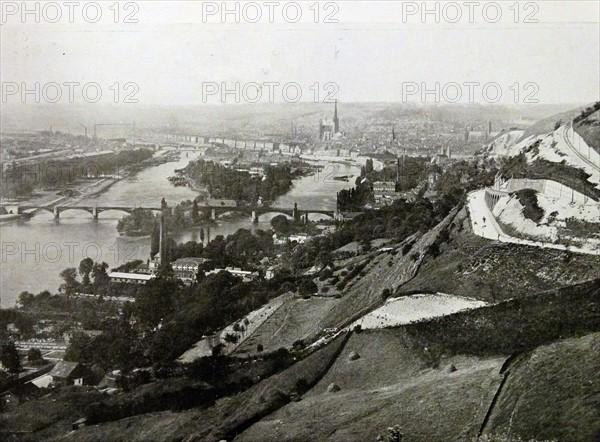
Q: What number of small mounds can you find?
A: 3